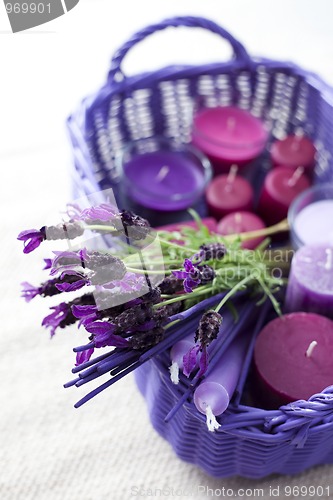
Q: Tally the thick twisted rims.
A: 1